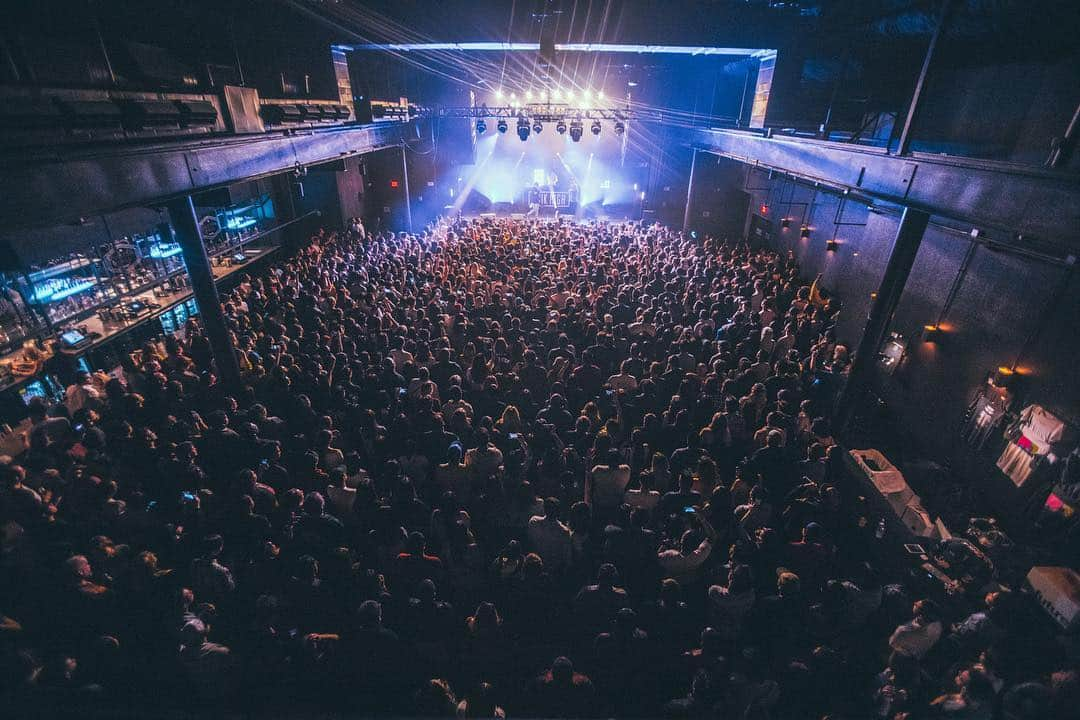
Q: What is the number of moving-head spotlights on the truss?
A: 8